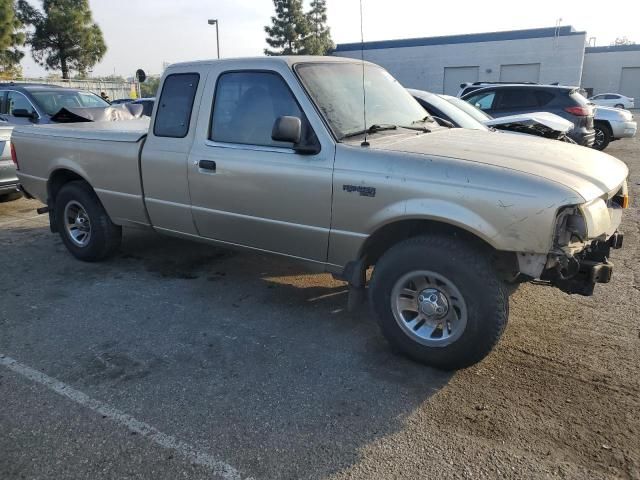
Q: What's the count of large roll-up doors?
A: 3